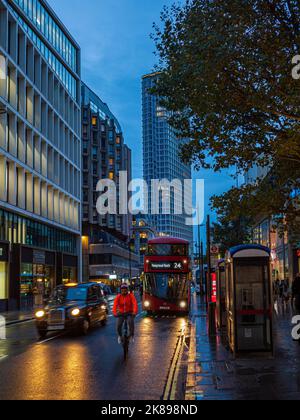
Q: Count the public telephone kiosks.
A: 2